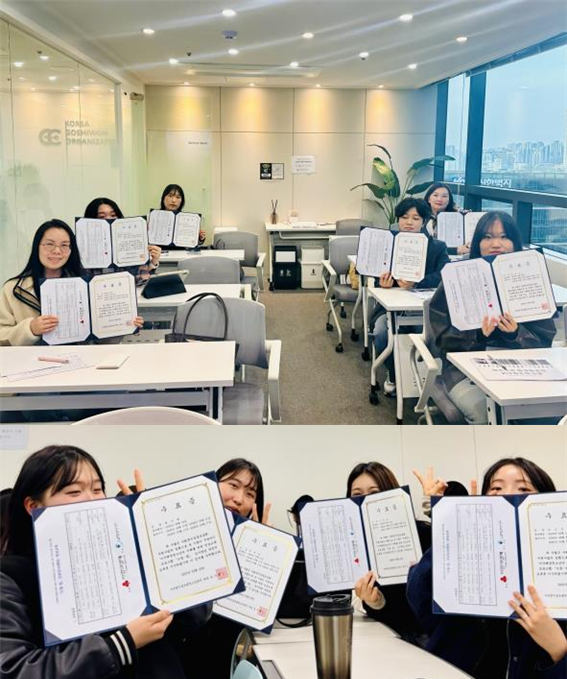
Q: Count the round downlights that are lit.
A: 14